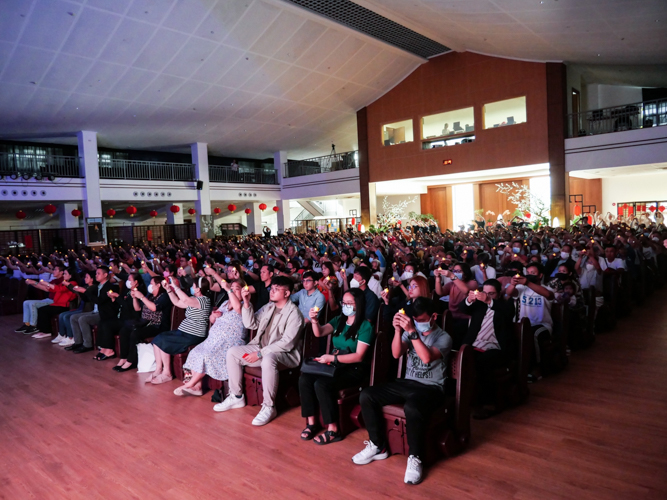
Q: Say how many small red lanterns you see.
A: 13